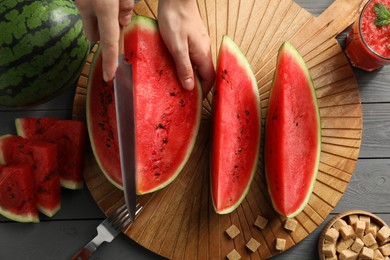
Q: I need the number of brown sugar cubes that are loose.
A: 6